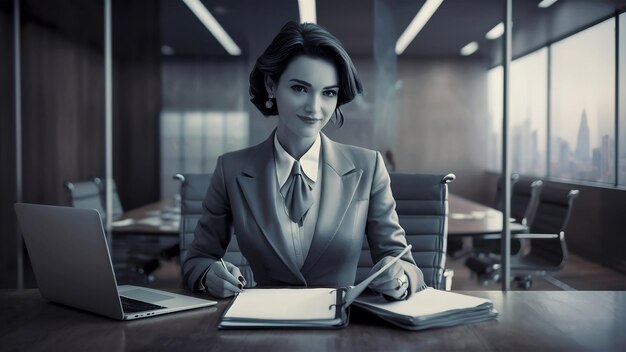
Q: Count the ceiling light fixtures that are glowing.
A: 6